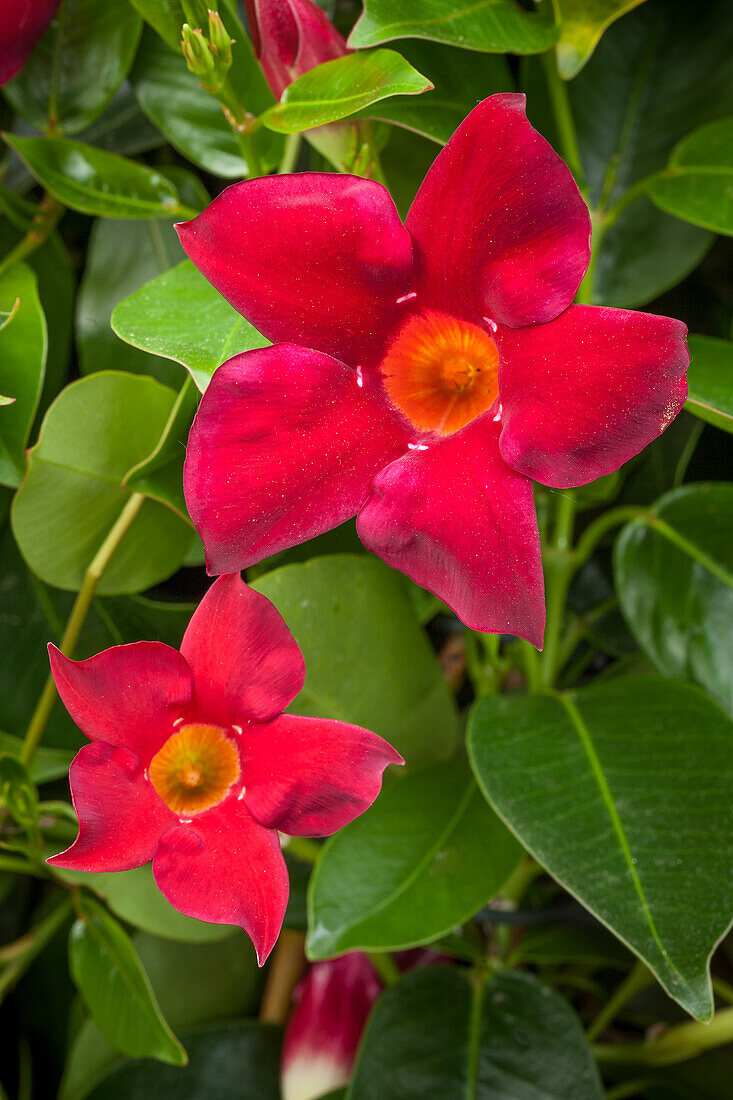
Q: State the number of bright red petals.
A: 10